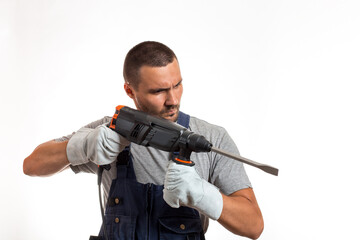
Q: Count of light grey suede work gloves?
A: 2